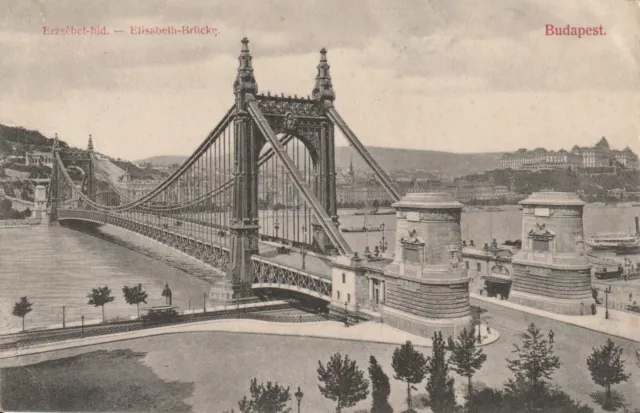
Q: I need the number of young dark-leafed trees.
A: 11